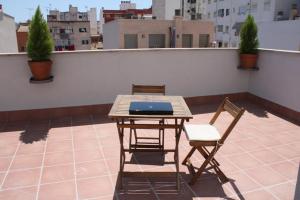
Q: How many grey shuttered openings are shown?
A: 4